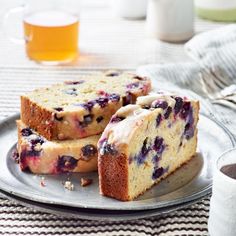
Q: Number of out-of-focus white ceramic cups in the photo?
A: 2